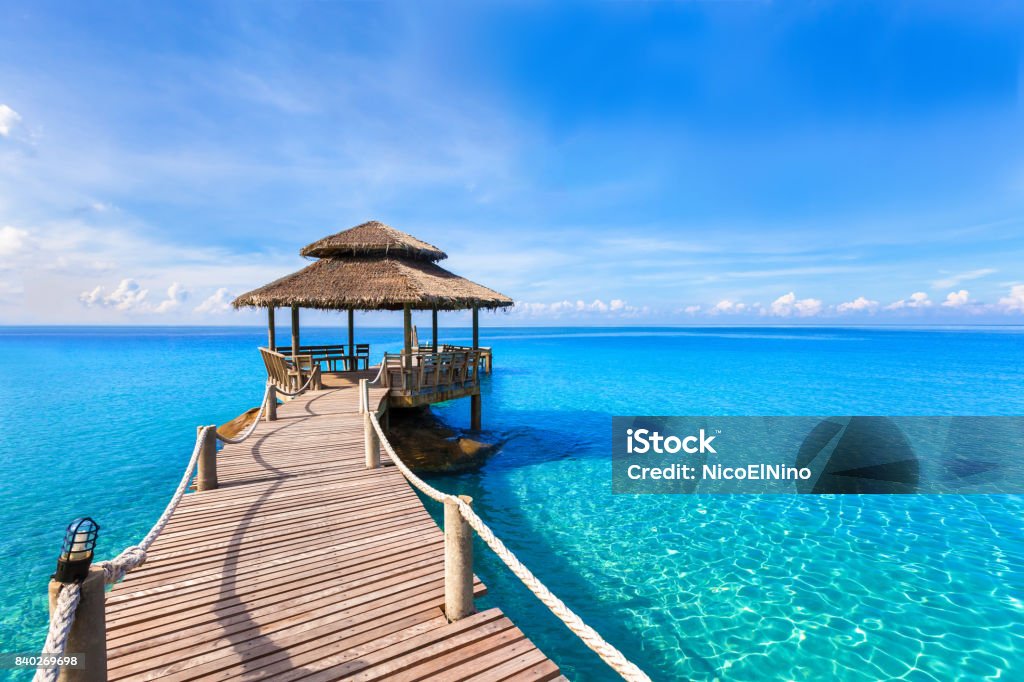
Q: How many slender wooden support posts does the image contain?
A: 6